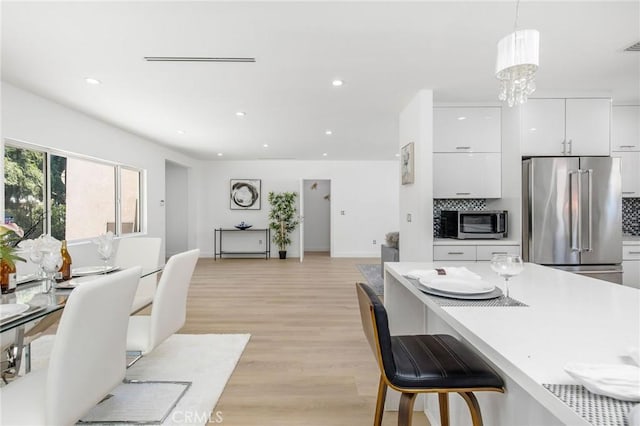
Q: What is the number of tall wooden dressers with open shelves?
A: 0